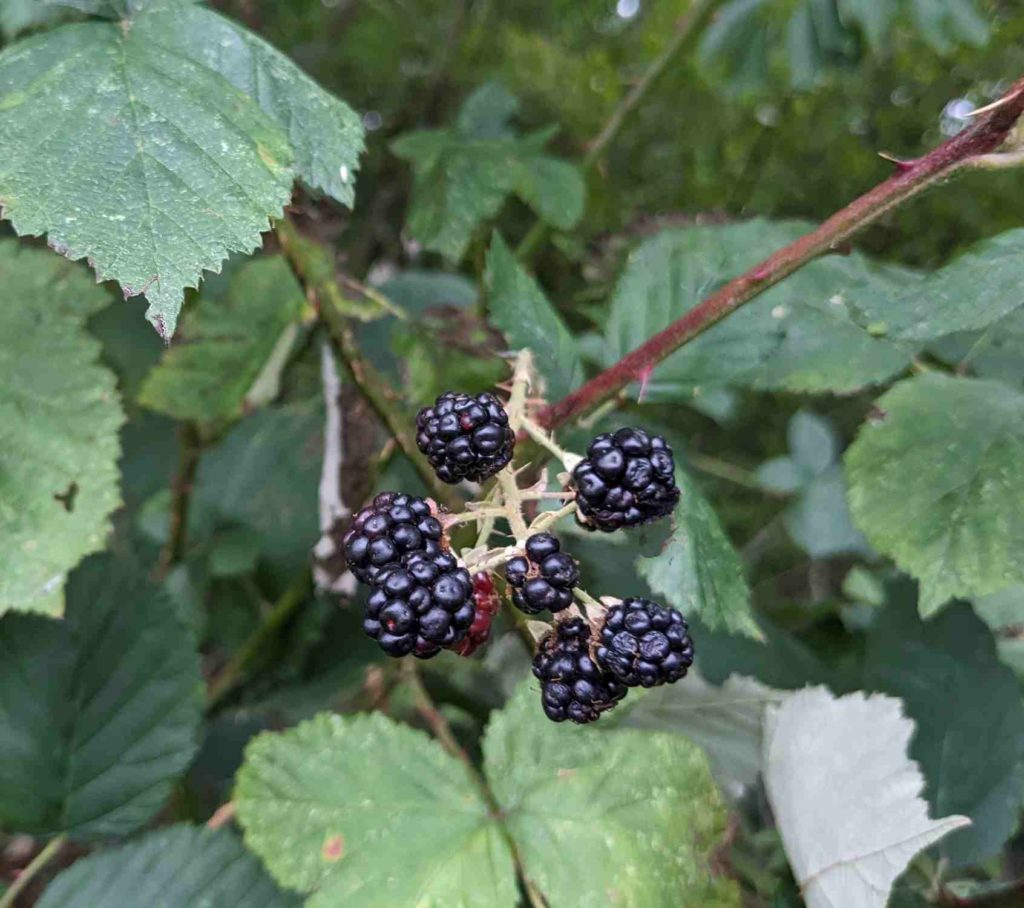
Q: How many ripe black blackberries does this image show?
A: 7